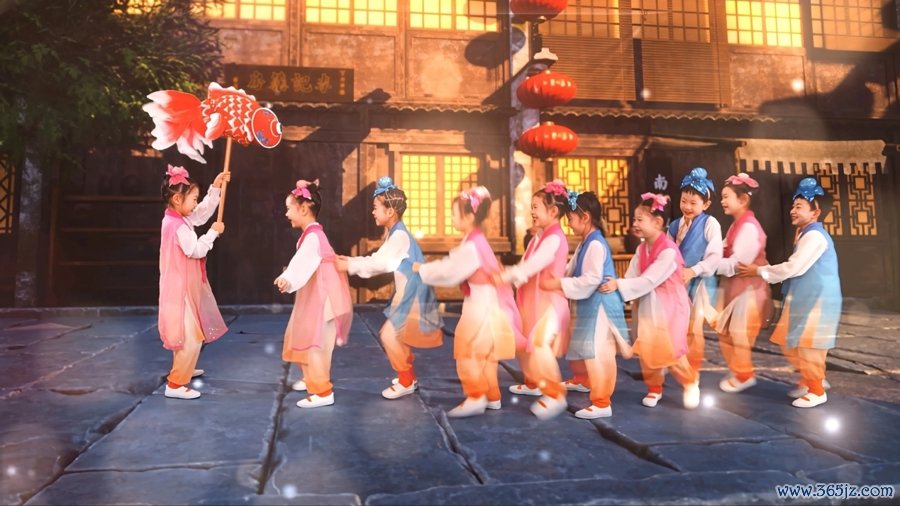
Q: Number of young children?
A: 10